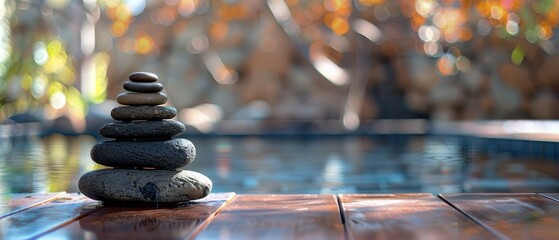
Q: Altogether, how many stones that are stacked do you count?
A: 7